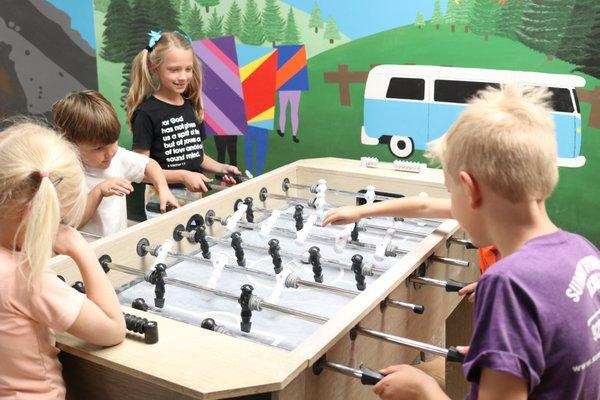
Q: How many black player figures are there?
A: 13